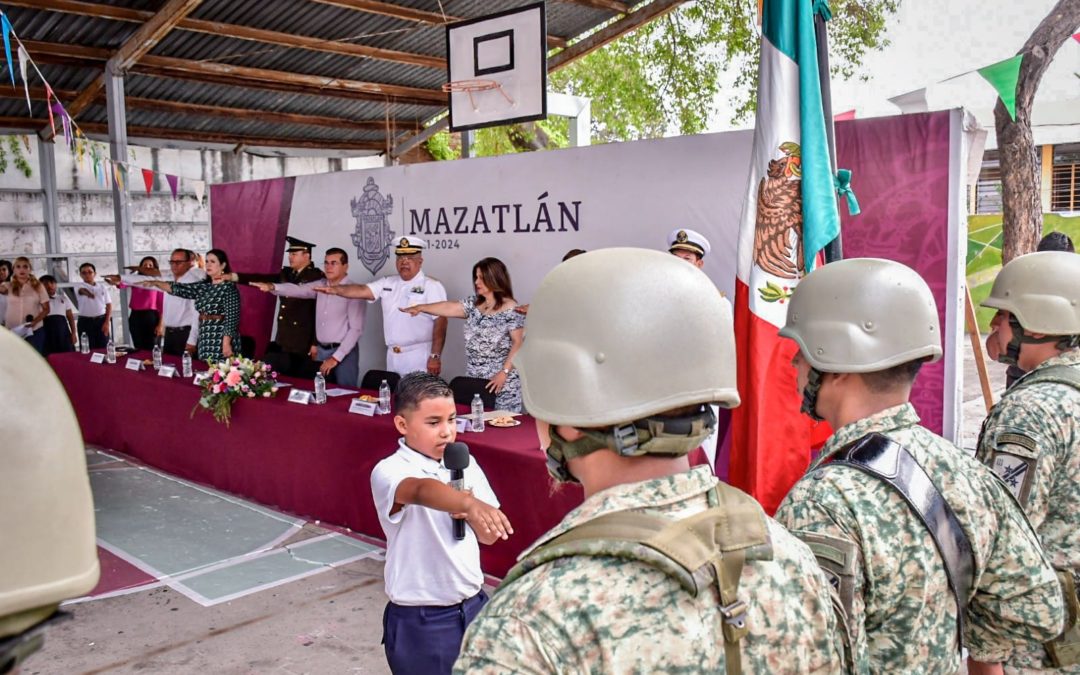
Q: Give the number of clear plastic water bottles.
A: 7